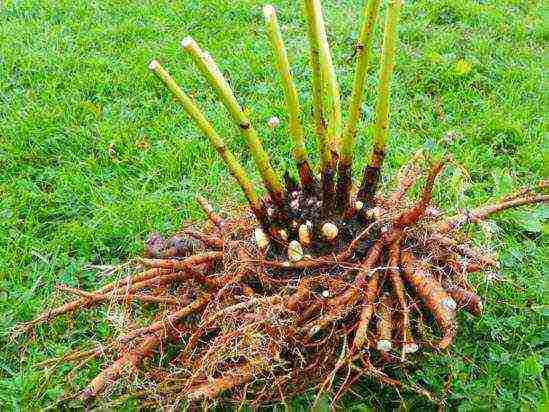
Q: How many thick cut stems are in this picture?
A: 7